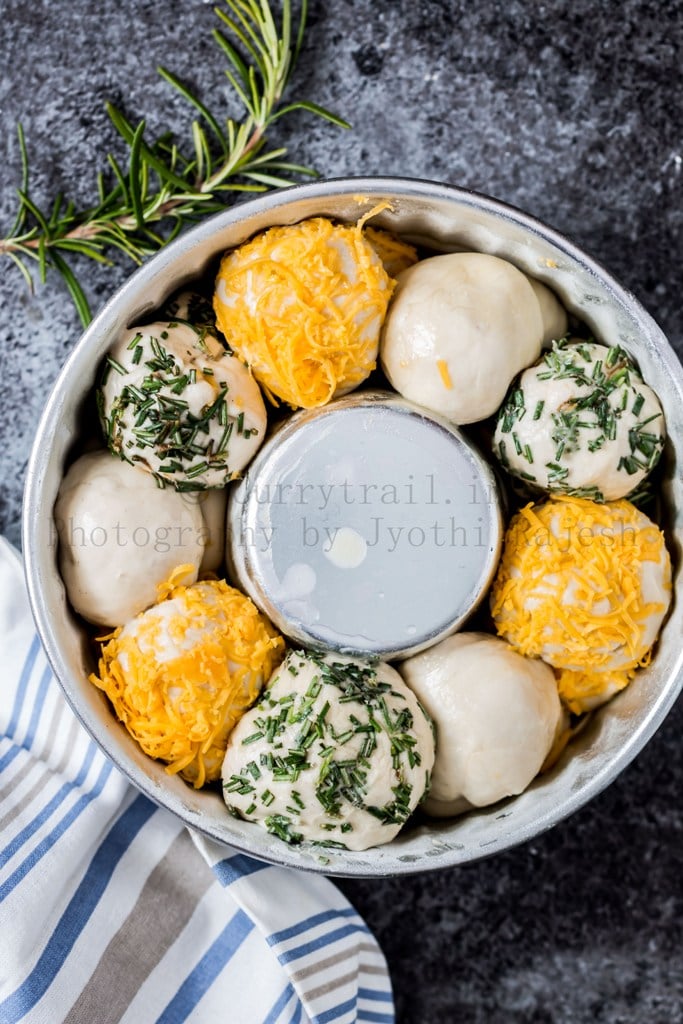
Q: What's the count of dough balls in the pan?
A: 9